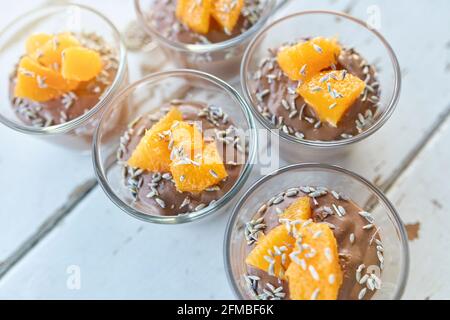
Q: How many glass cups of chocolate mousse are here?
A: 5